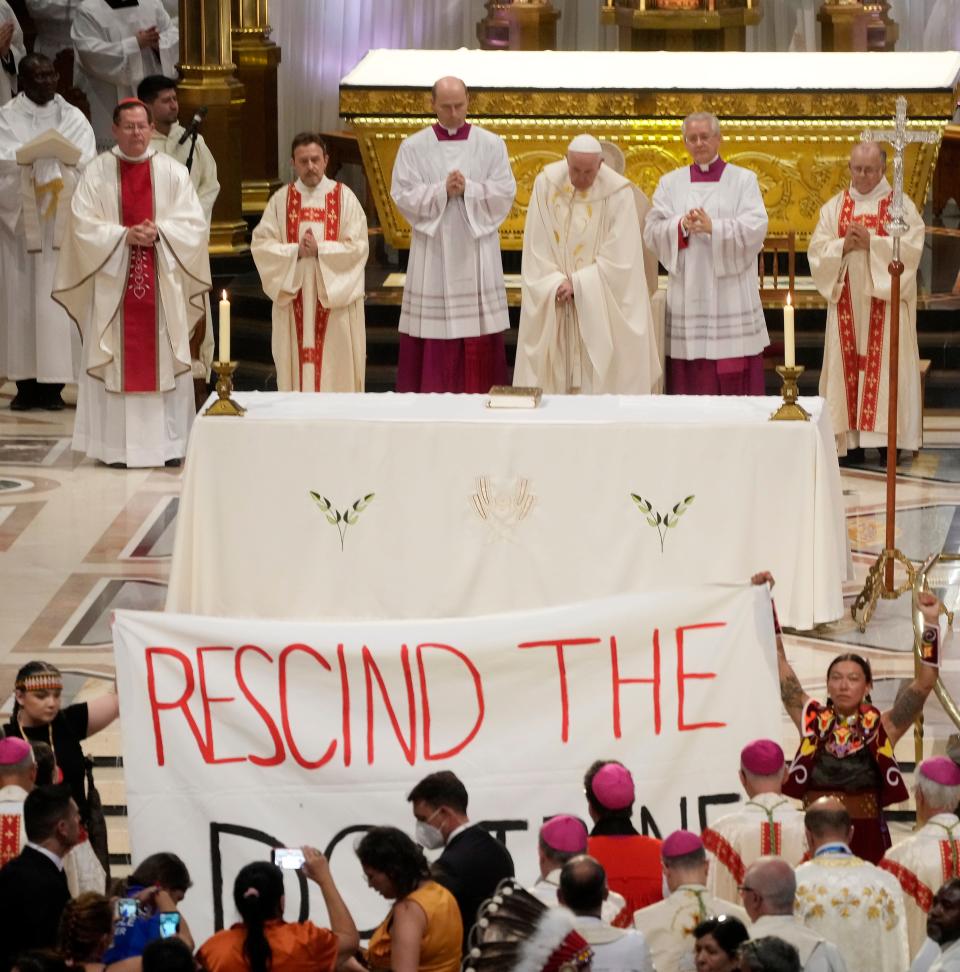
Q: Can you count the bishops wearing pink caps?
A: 6